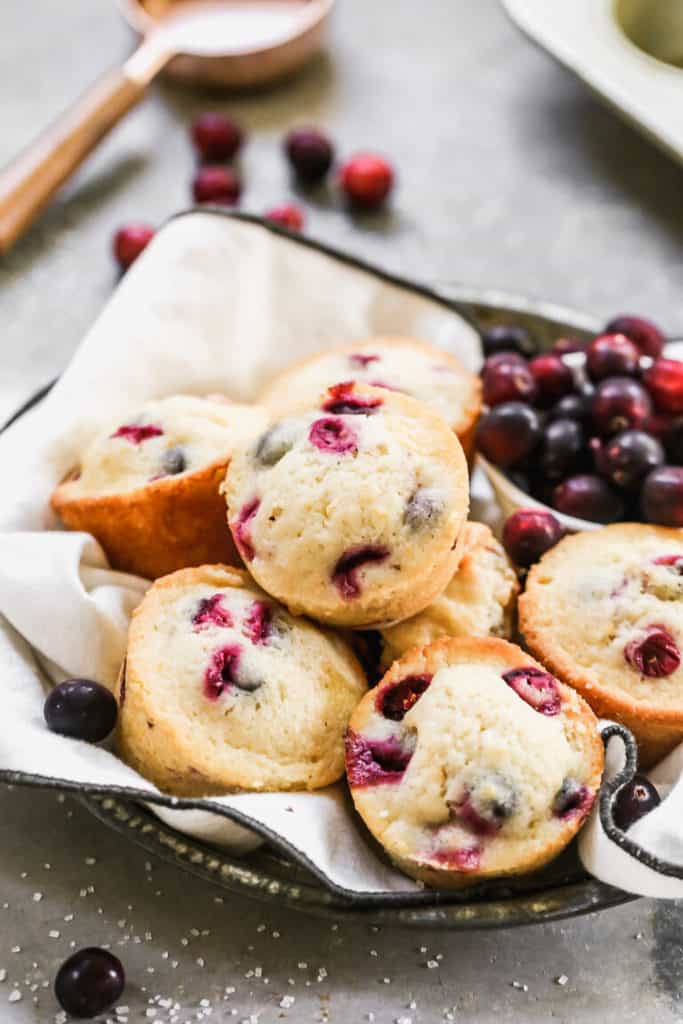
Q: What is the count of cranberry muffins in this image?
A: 7